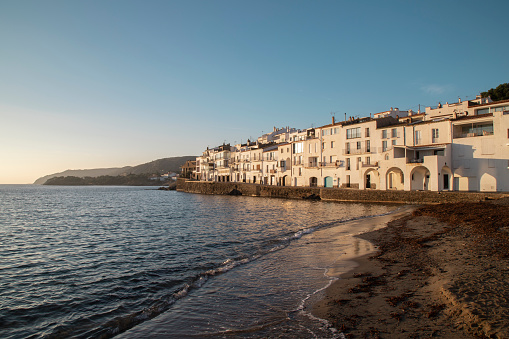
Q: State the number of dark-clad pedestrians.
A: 0